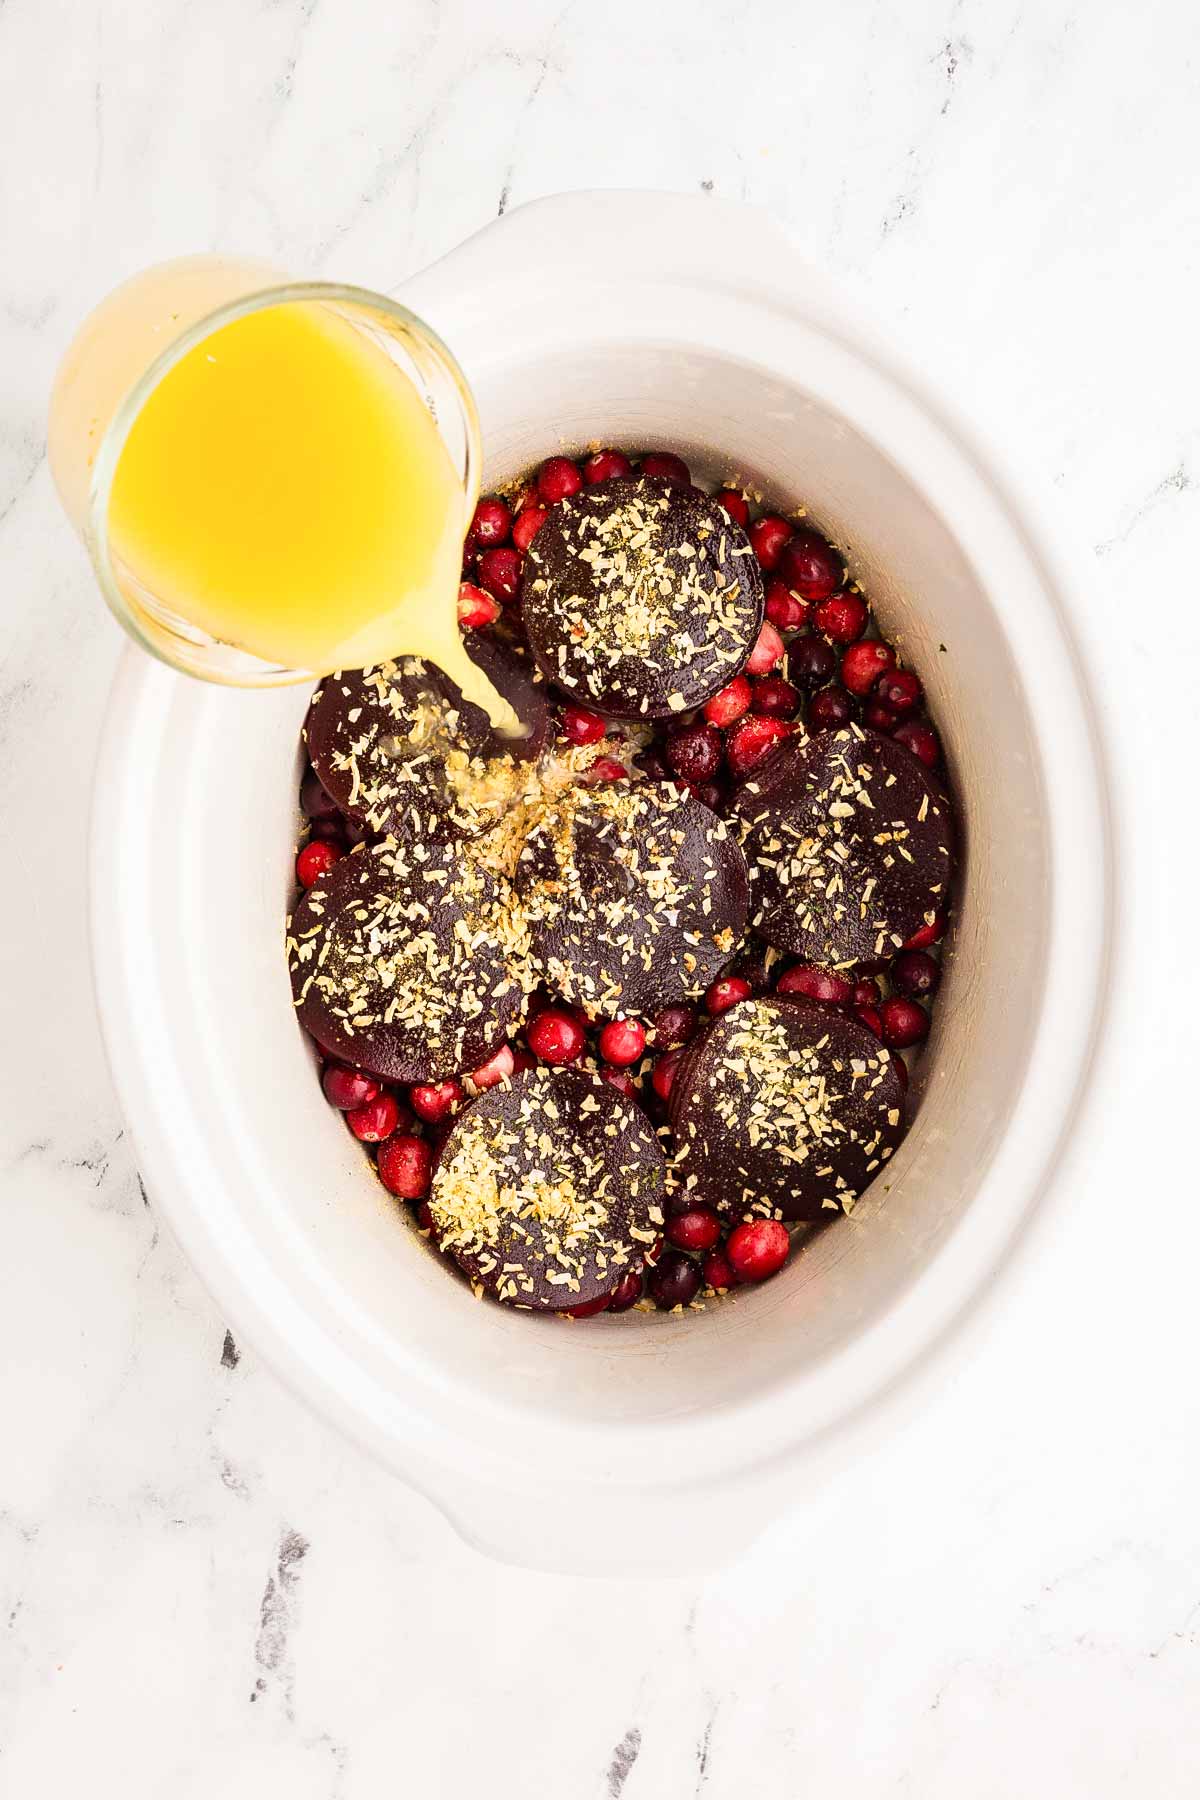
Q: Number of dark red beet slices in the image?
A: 7